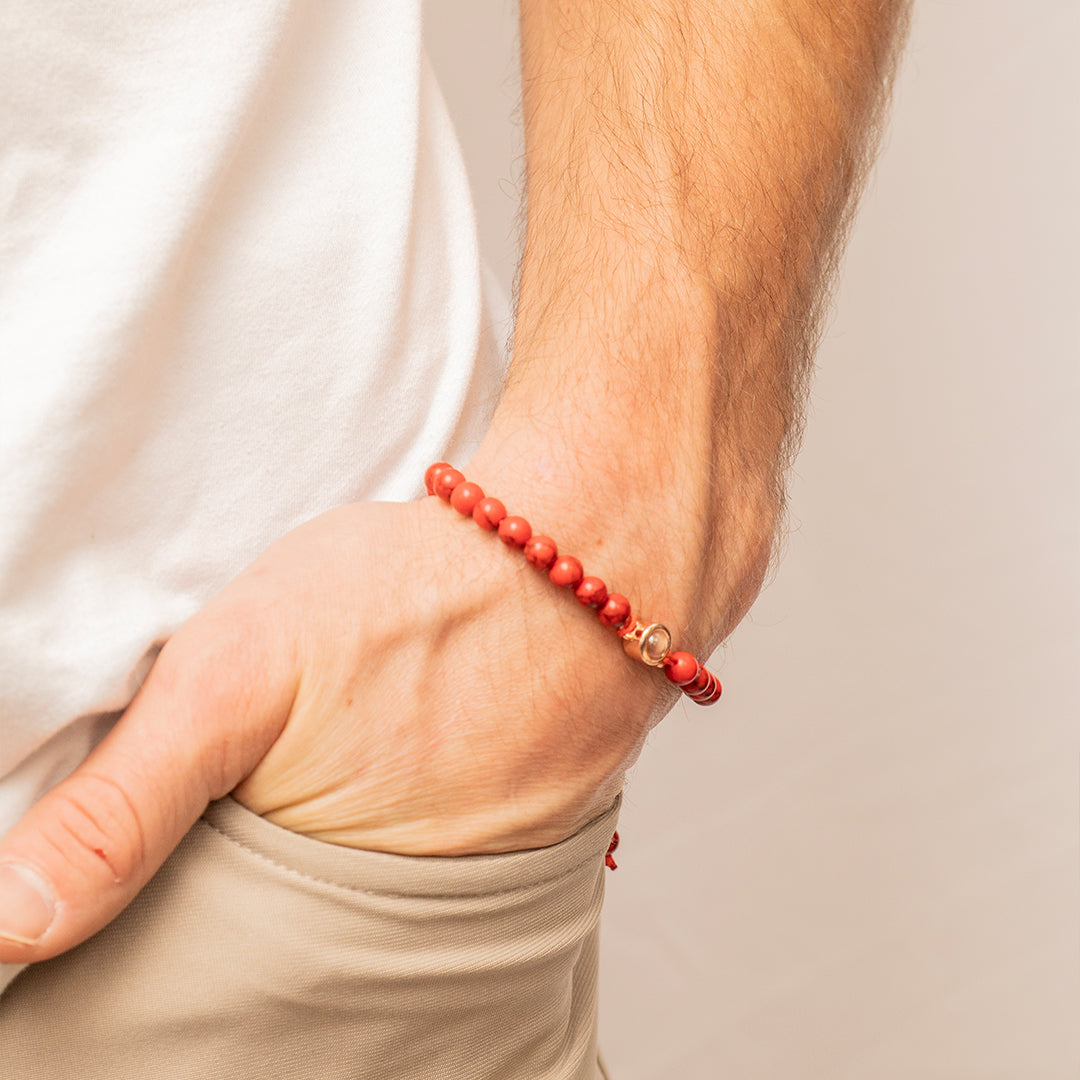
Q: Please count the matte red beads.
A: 13